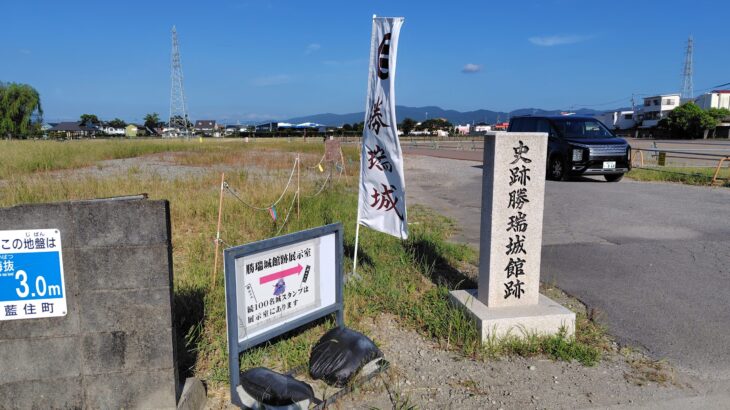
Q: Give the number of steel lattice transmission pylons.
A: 2